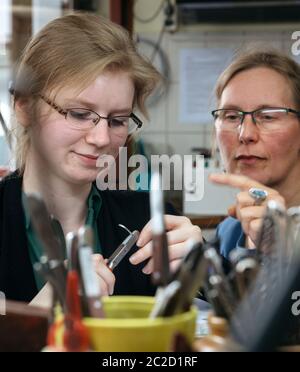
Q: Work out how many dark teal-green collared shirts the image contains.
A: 1